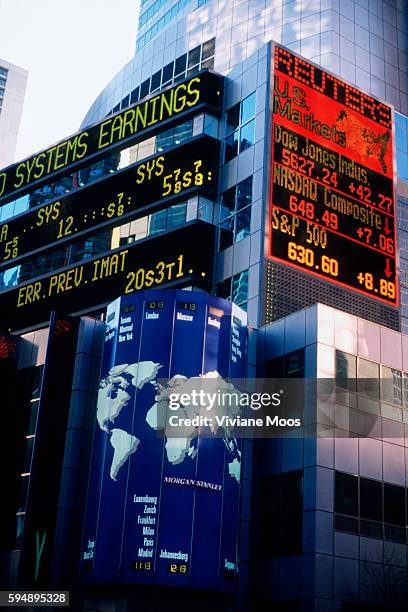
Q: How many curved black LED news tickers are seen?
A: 3